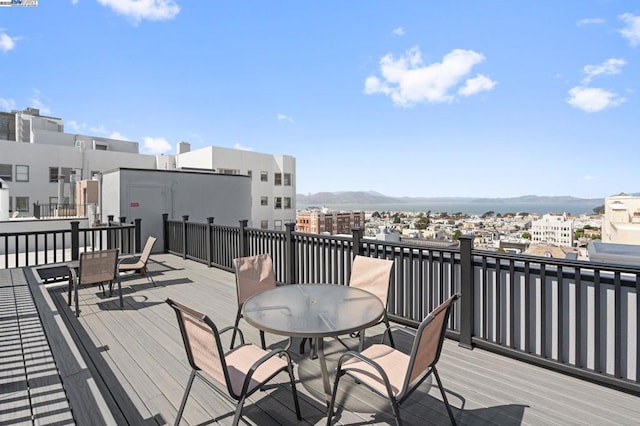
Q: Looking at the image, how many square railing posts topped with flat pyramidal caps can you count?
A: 11